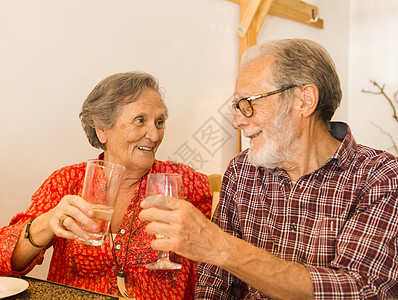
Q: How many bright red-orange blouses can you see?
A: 1